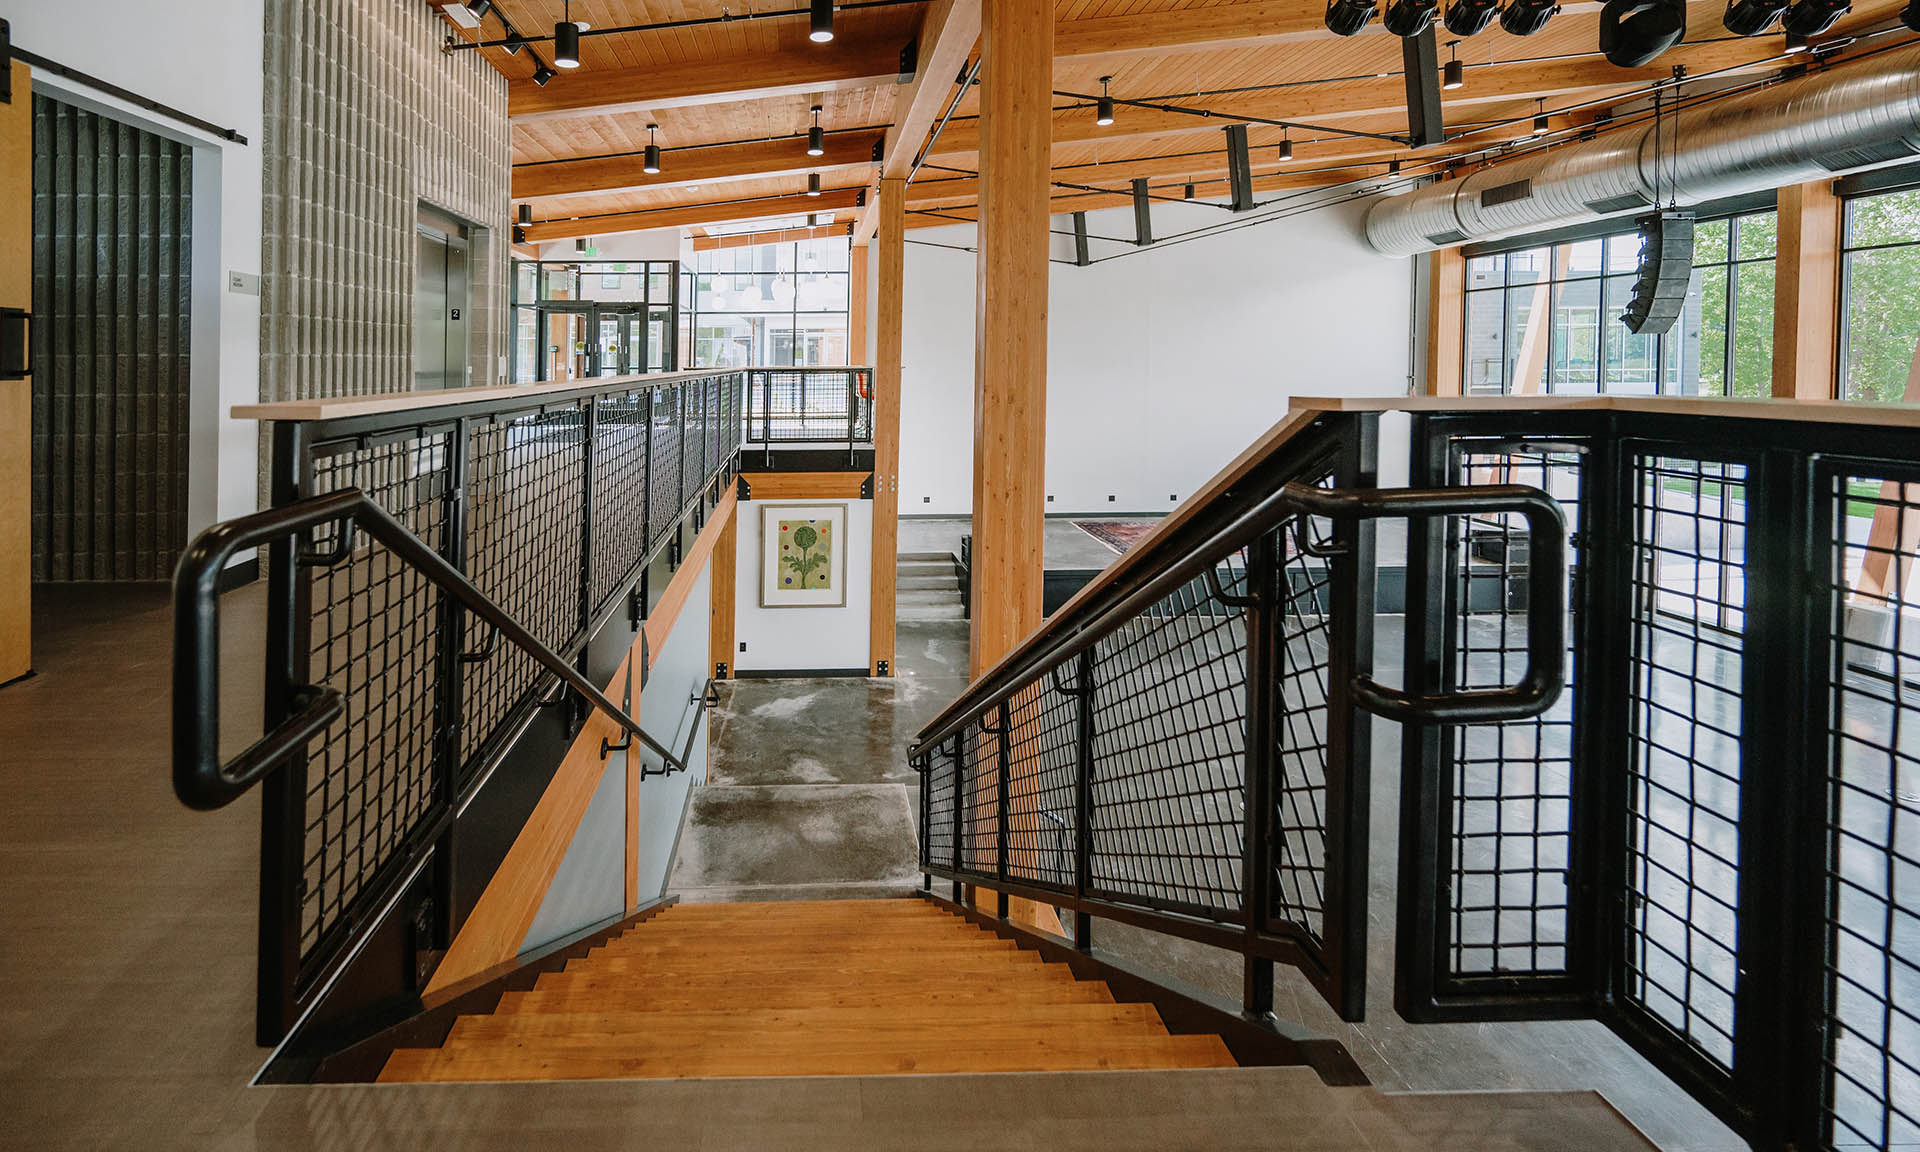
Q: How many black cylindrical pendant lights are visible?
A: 15